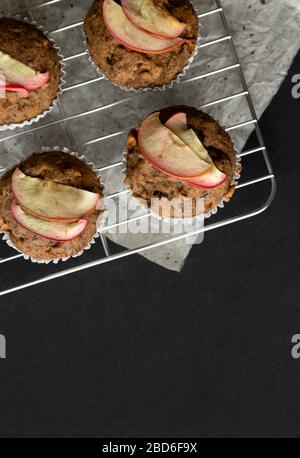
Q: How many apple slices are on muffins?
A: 8